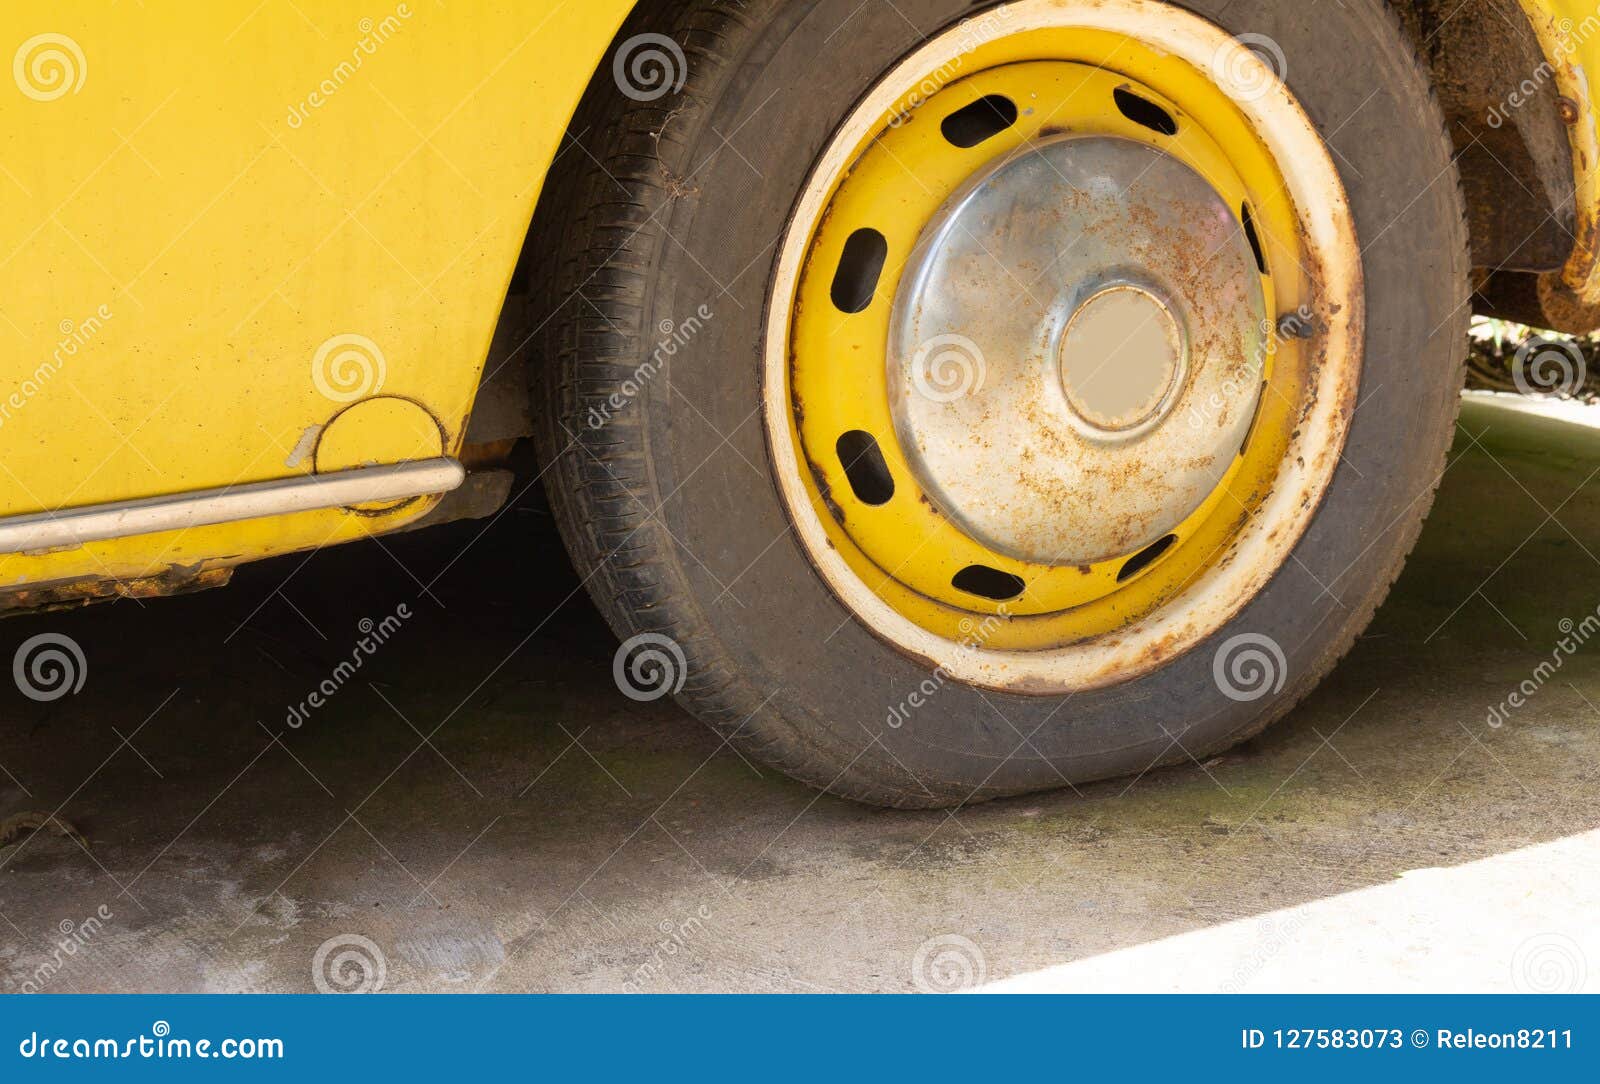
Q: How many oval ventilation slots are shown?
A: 8